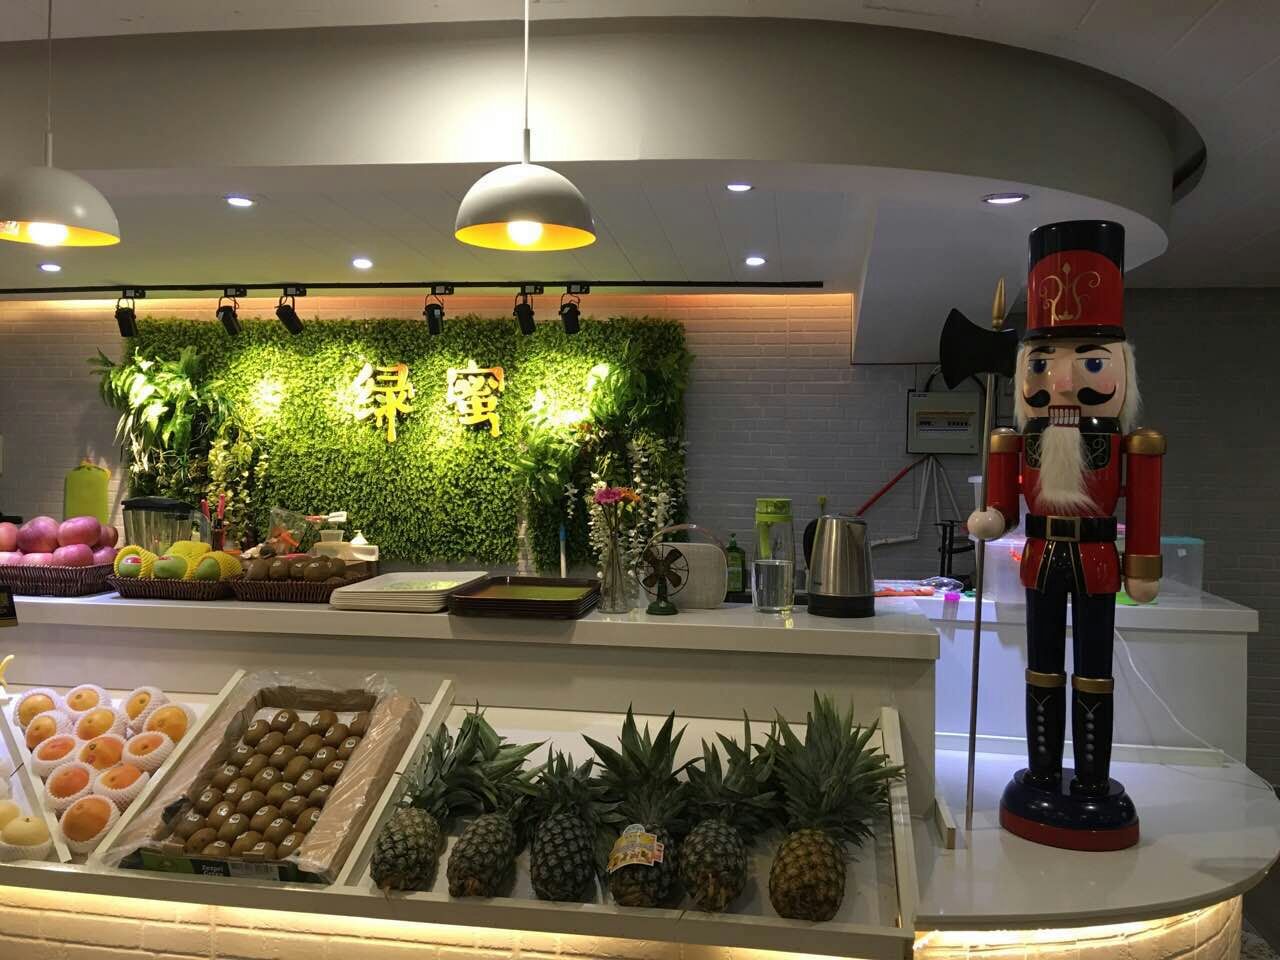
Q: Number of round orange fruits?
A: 12